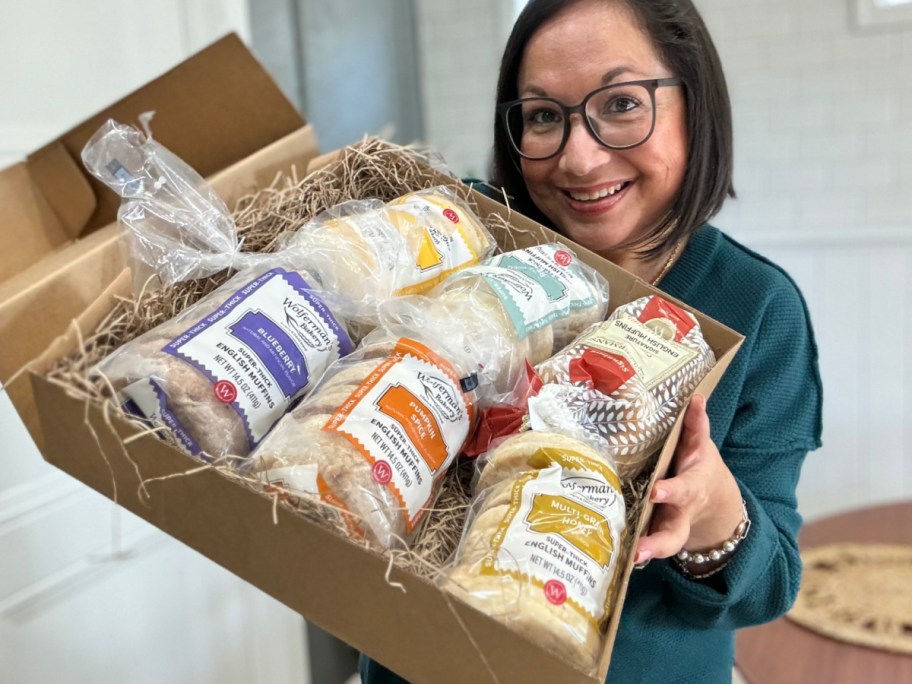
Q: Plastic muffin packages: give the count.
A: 6